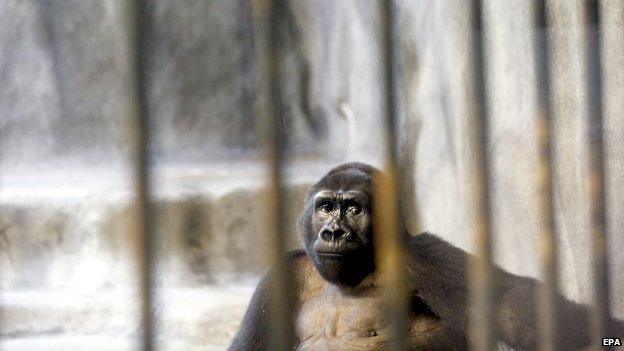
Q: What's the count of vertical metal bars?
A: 6